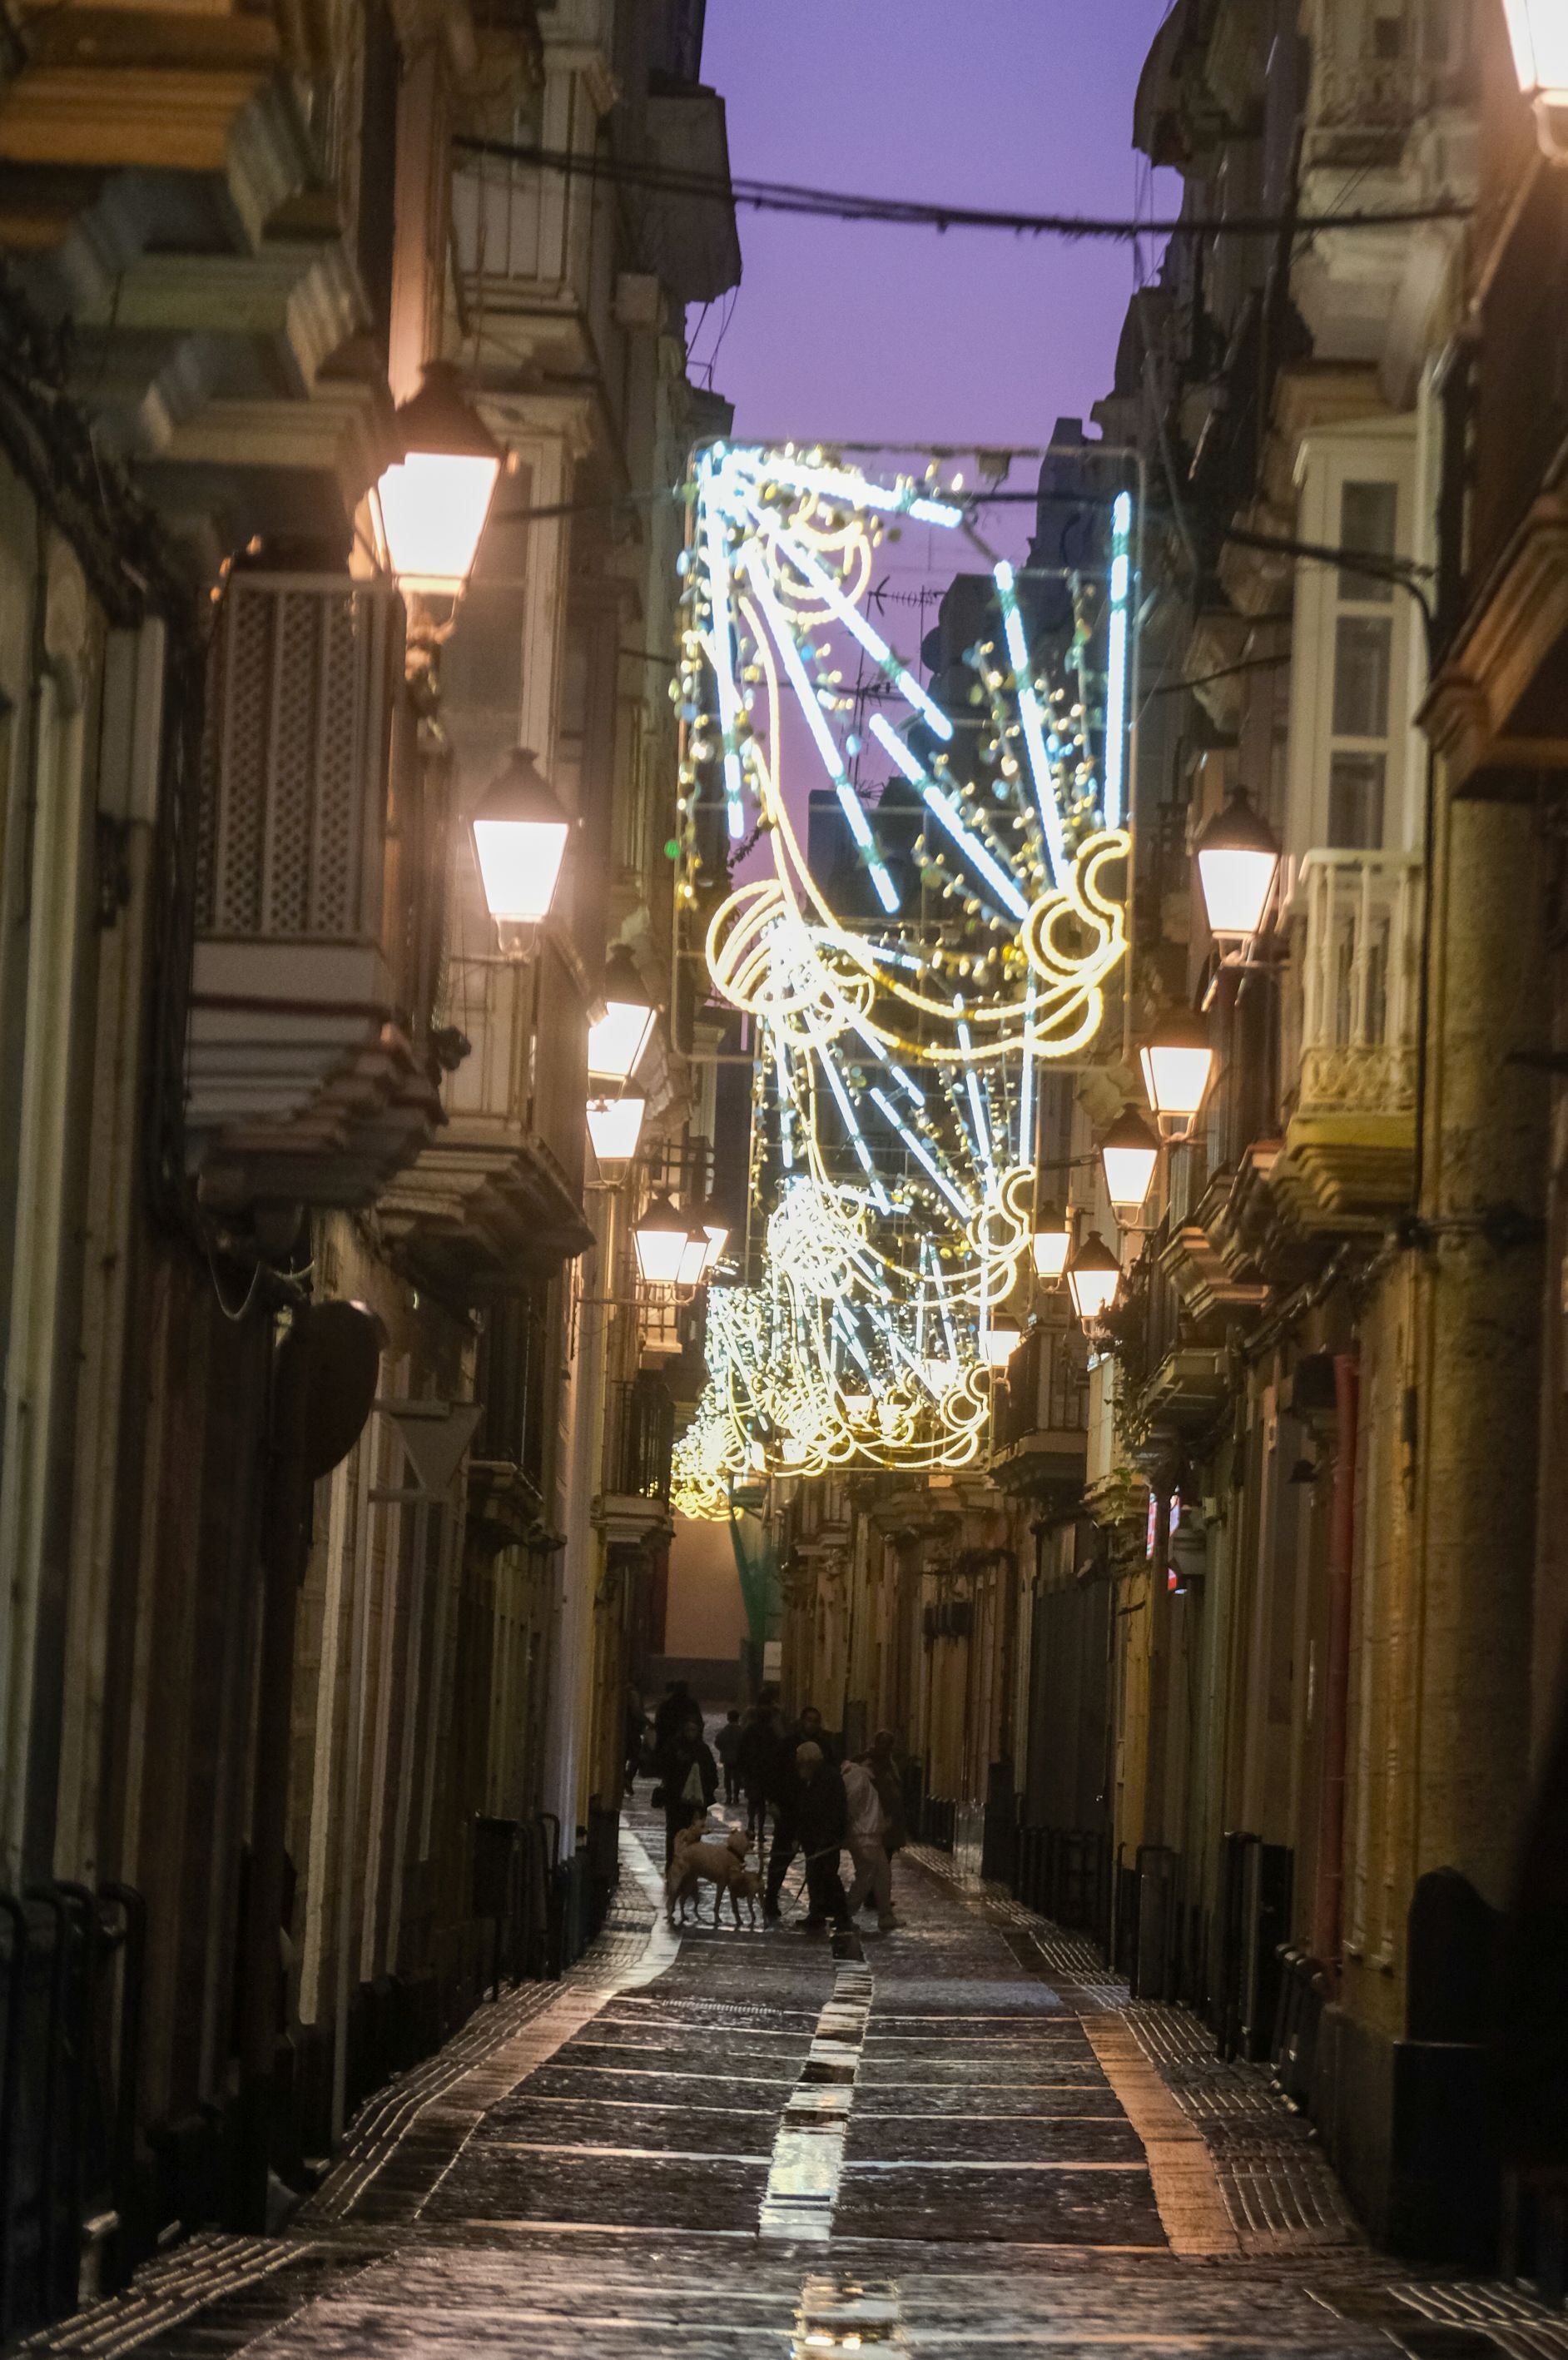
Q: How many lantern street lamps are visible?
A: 14